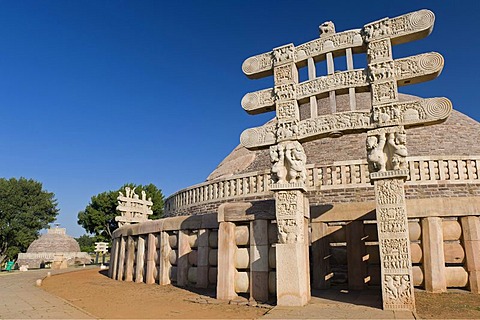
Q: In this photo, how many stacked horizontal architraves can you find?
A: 3